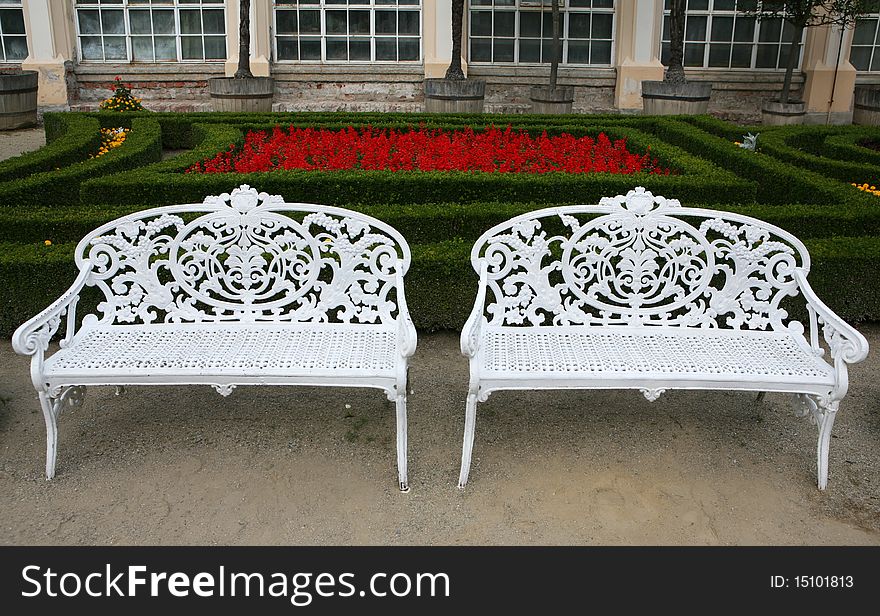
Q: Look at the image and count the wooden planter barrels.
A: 7